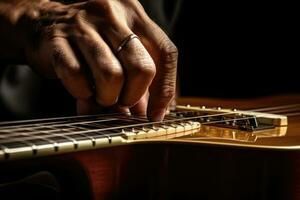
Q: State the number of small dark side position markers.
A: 6